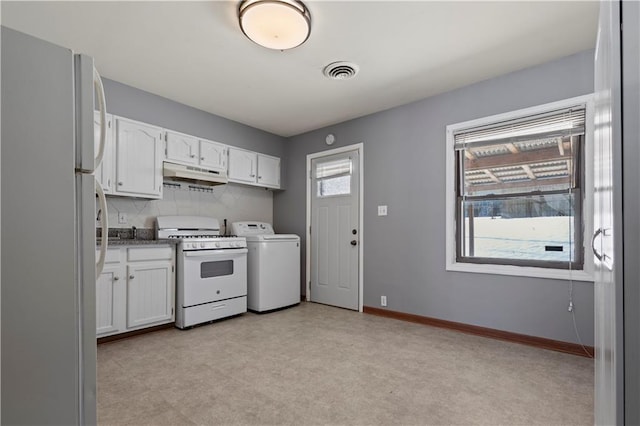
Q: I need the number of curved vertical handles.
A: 3